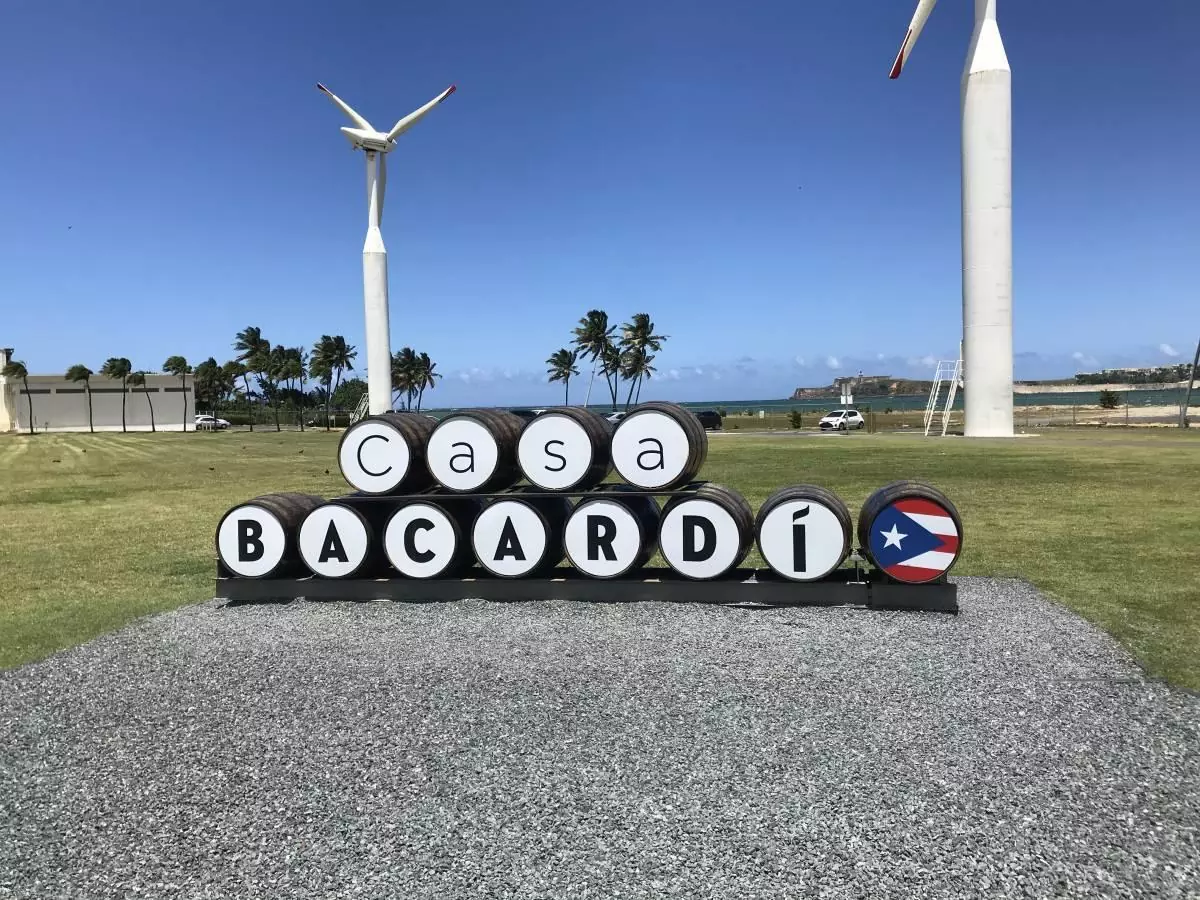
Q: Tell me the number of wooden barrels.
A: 12